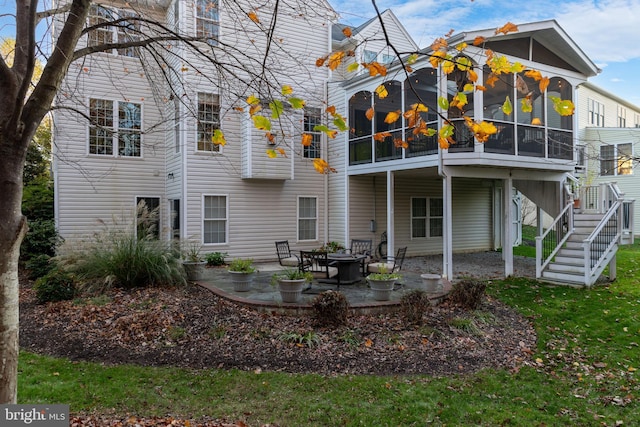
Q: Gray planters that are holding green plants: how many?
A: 4